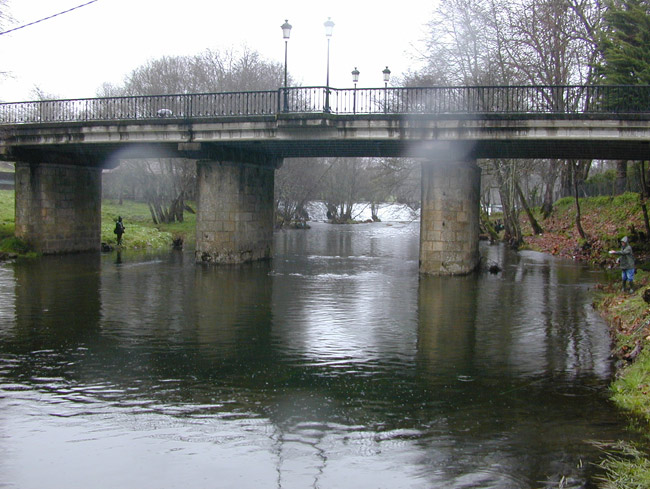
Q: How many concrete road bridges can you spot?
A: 1